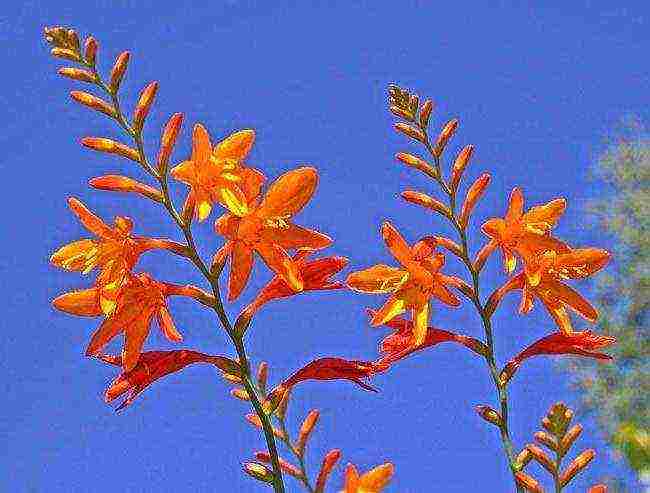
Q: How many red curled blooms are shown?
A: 4